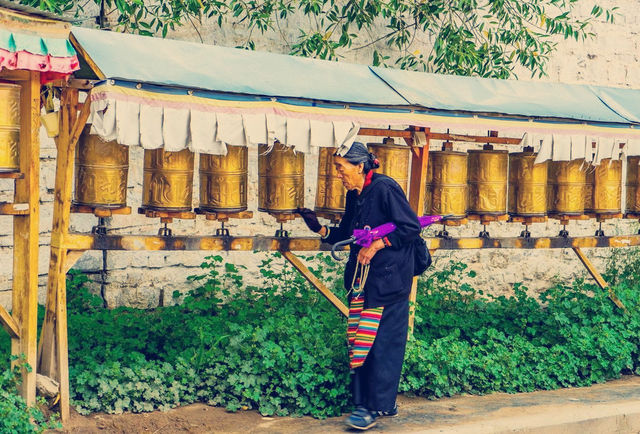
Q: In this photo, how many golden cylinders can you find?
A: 13